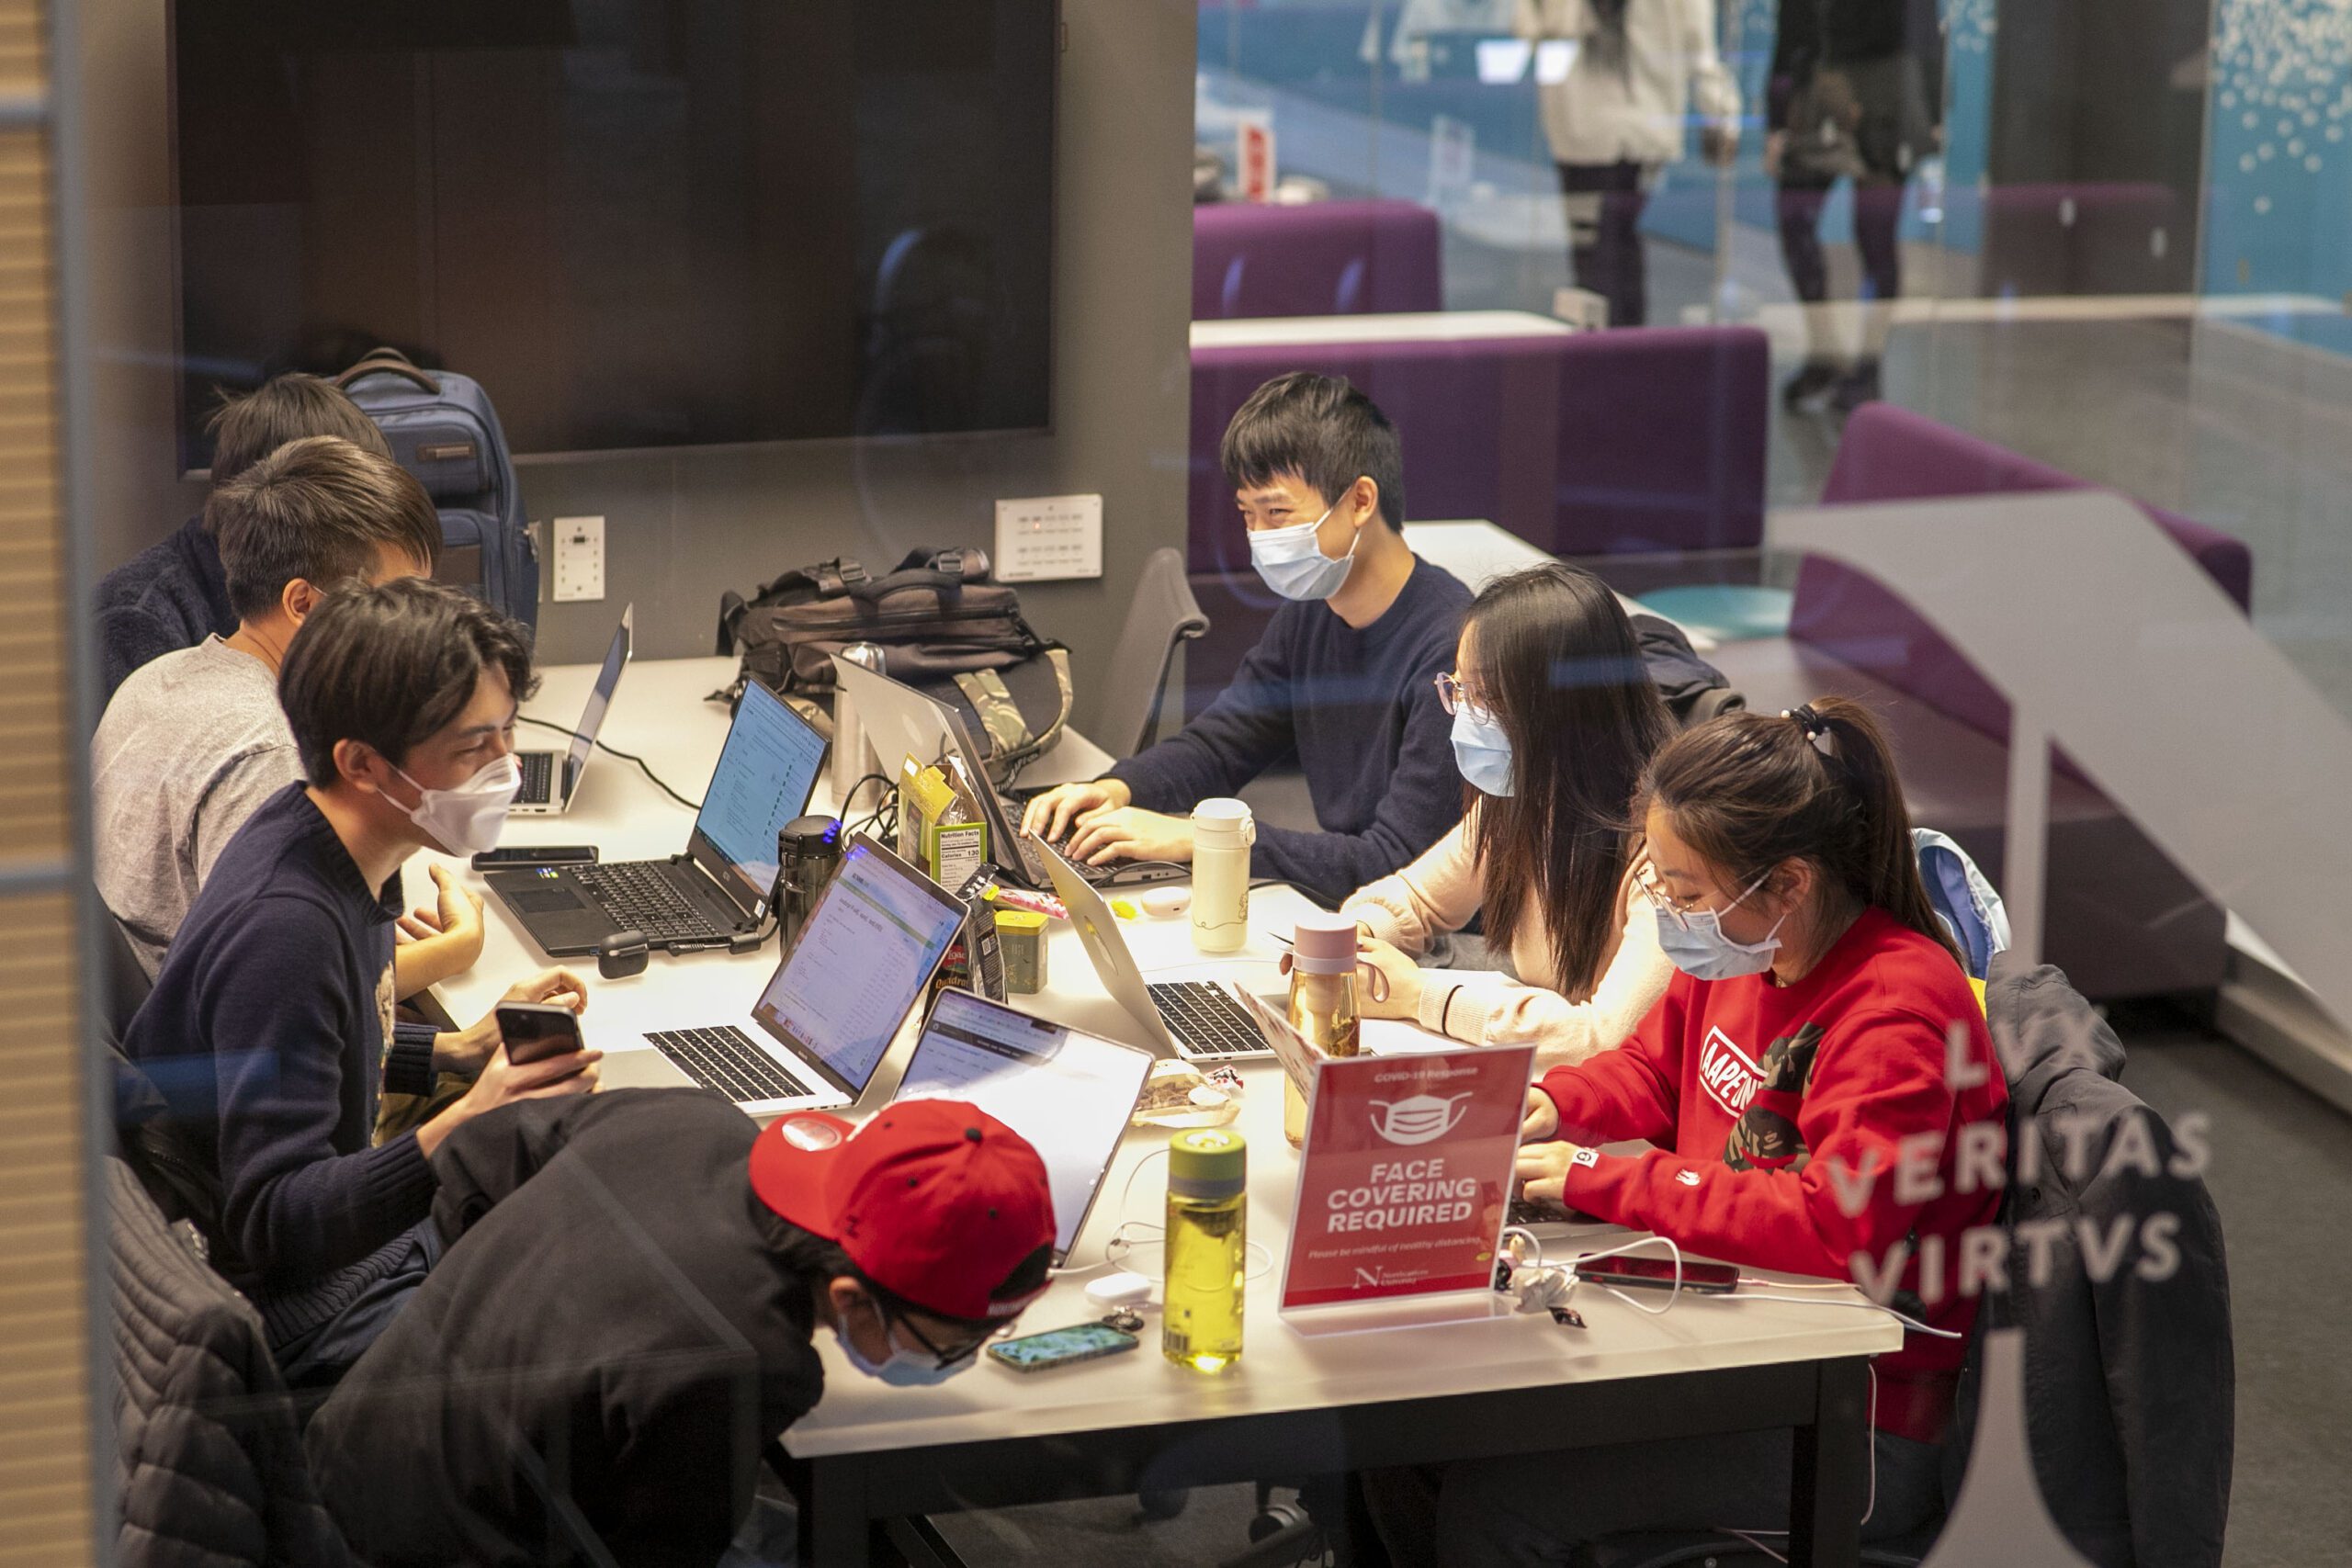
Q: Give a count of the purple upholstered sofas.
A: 3